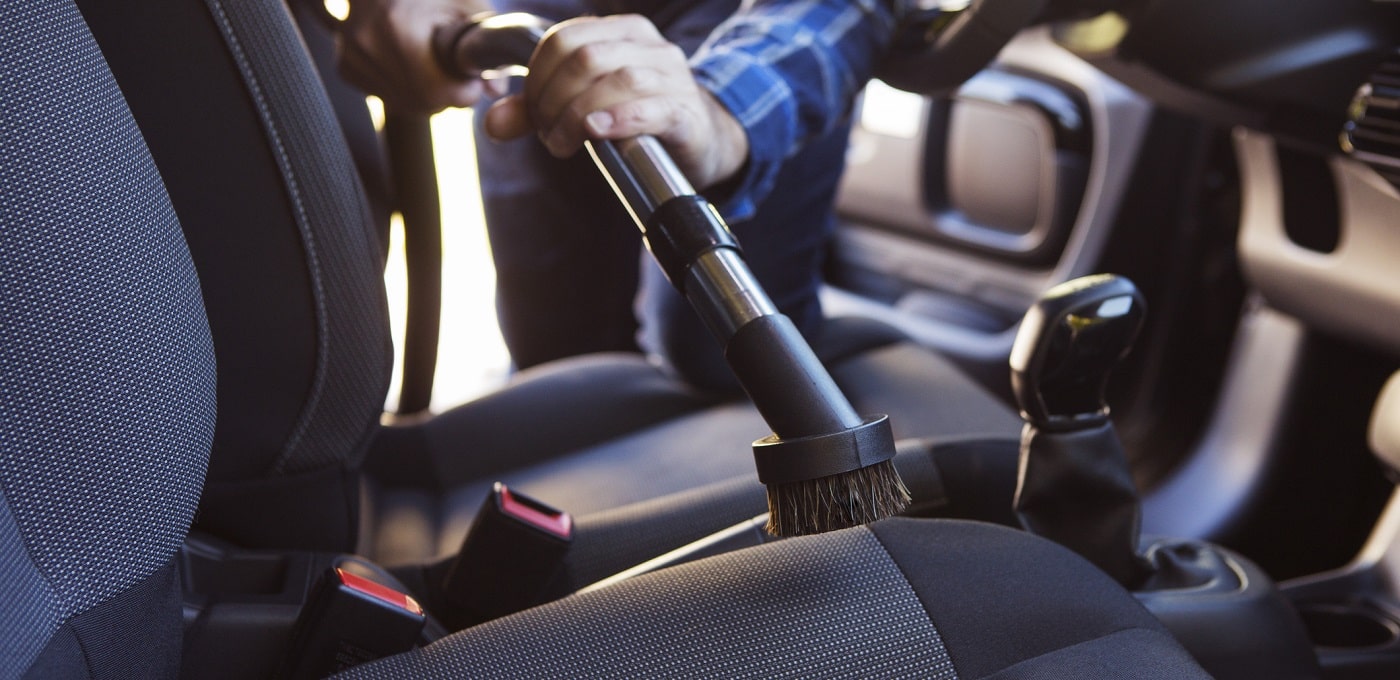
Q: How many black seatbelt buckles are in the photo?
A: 2